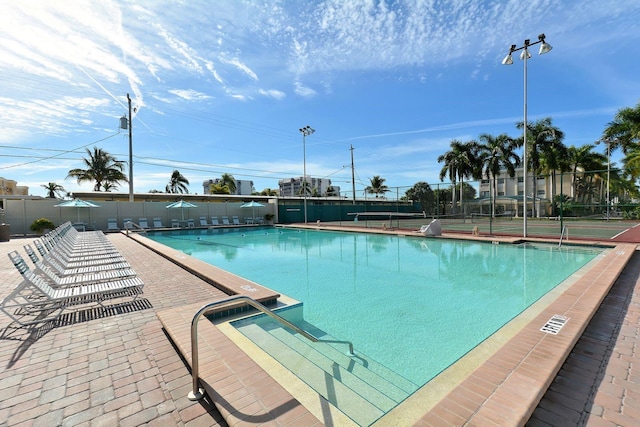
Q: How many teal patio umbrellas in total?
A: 3